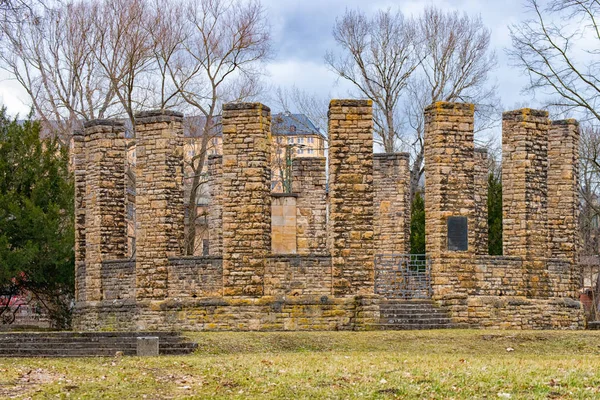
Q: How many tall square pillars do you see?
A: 12